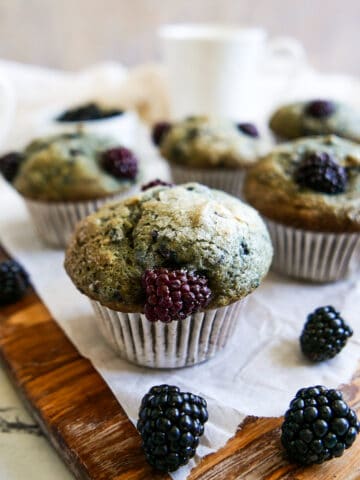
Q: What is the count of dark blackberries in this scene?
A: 4